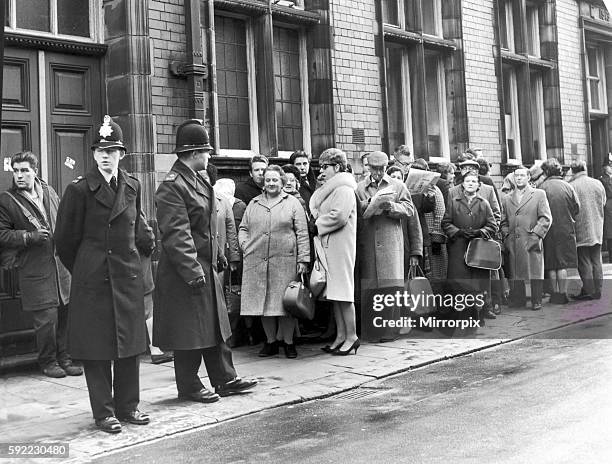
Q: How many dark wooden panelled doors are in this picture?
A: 2